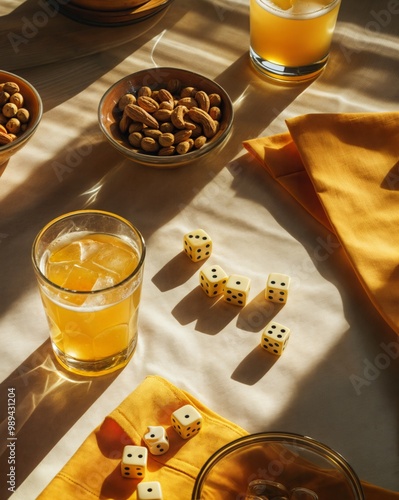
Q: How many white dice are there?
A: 9